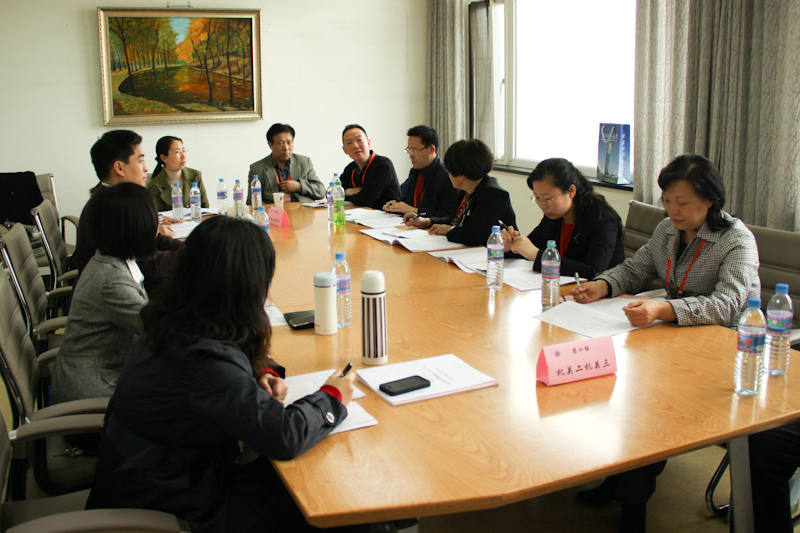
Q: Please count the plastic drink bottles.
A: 14